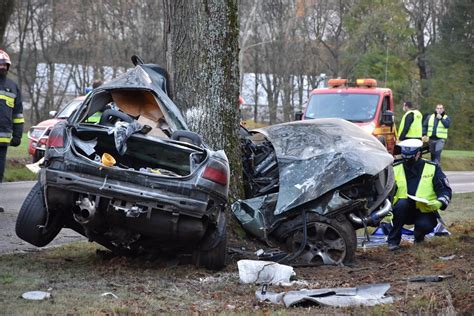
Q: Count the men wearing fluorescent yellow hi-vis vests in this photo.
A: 3